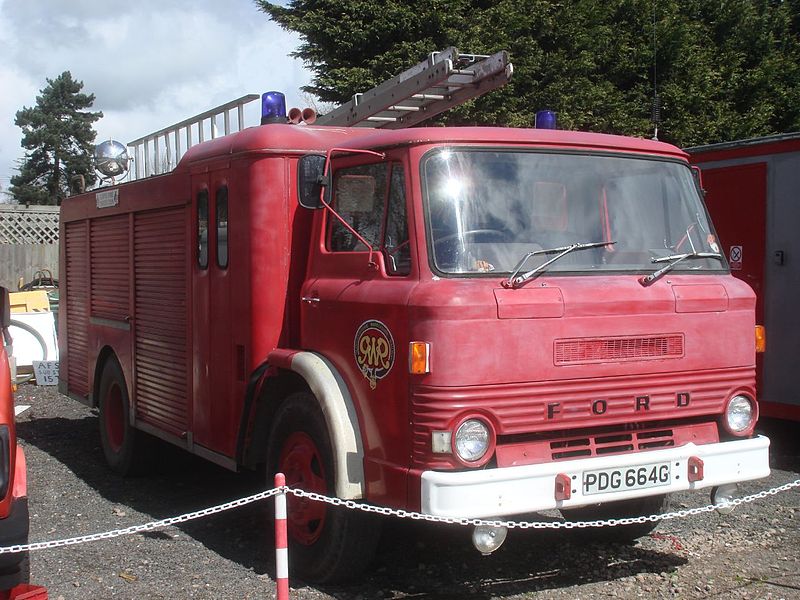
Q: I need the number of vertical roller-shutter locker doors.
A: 3